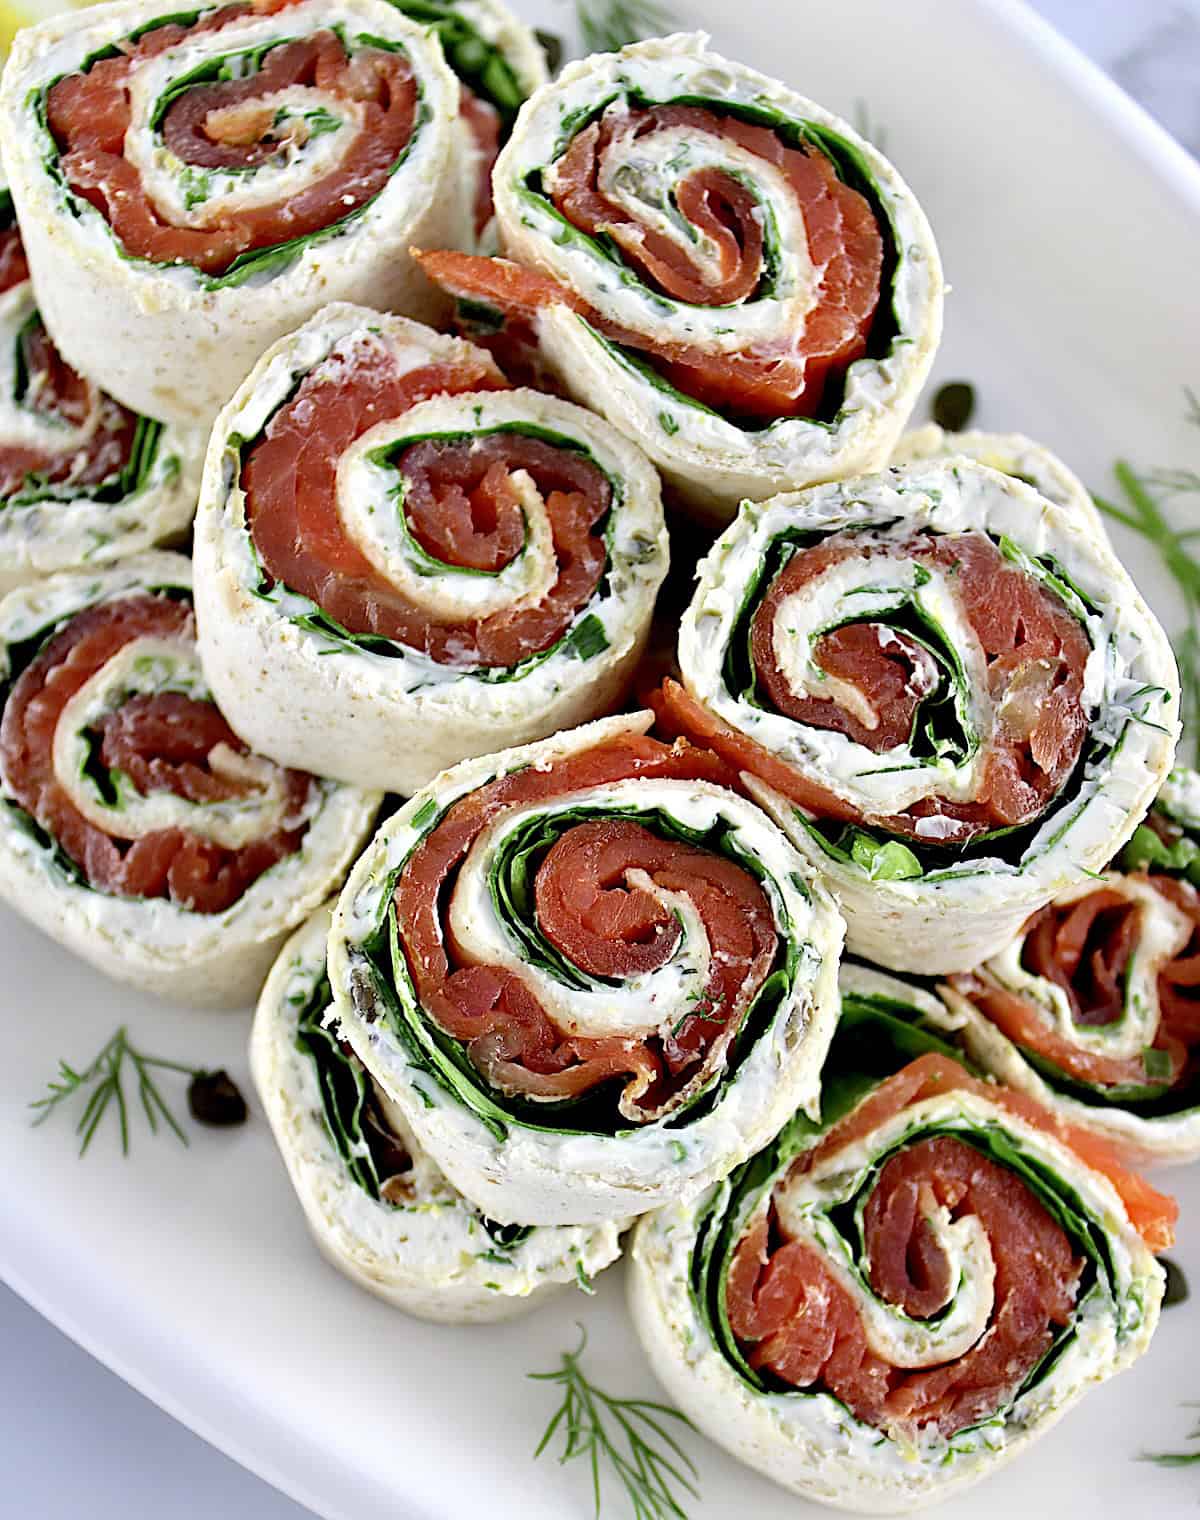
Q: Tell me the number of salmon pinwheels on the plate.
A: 12